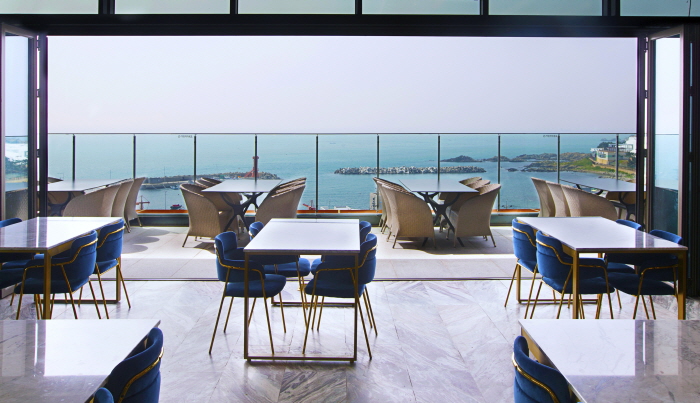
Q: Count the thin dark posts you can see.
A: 10